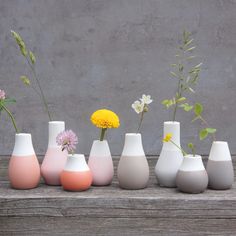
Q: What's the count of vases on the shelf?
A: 8